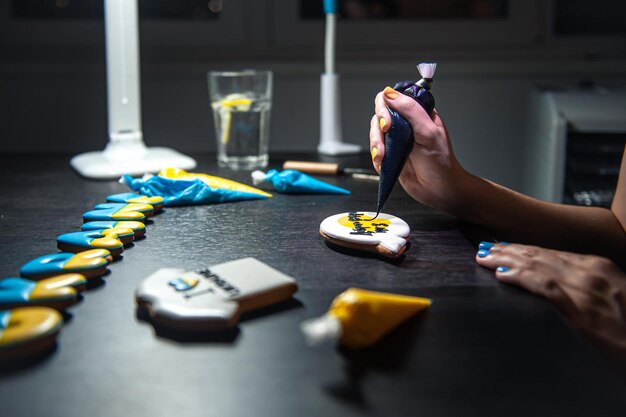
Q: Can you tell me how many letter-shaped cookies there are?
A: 7